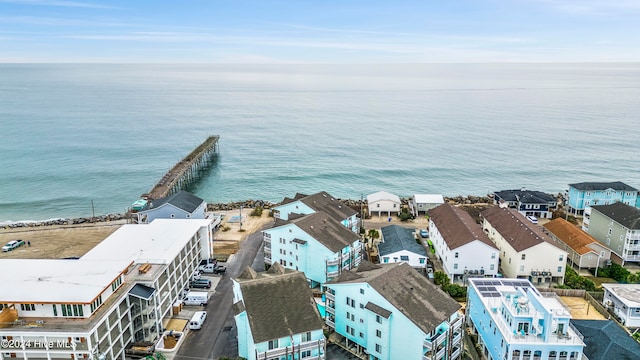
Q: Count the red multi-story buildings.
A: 0